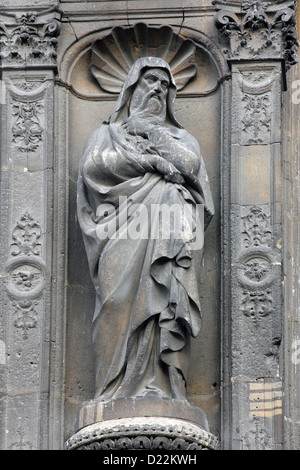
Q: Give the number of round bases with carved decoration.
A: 1